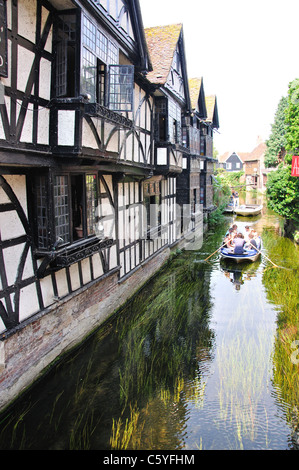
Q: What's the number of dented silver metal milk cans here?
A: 0